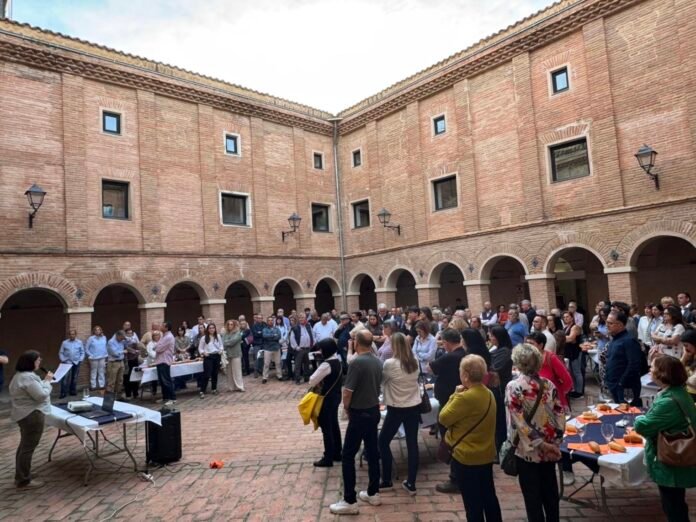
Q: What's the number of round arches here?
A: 12